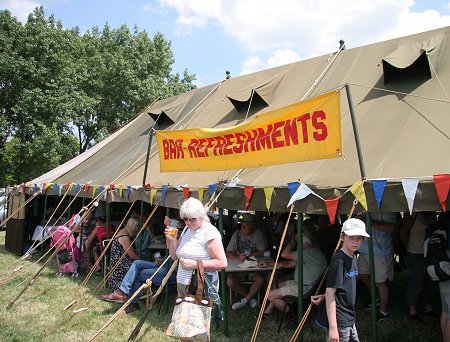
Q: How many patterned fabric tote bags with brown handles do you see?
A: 1